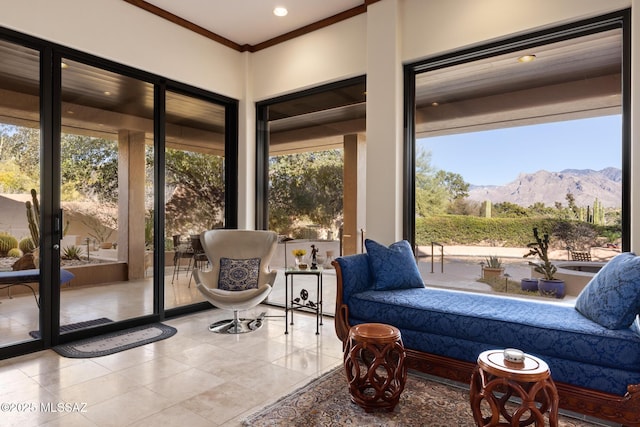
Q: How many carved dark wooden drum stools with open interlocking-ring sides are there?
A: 2